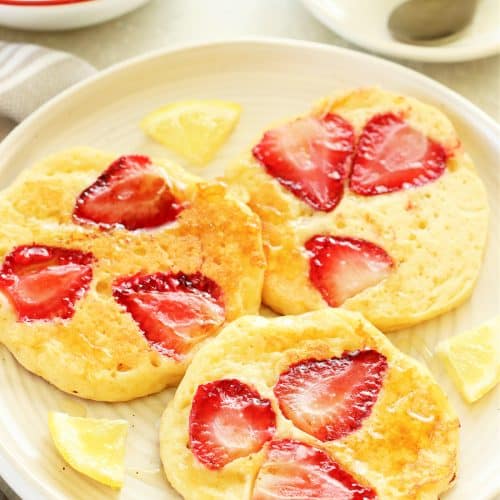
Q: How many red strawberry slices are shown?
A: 9